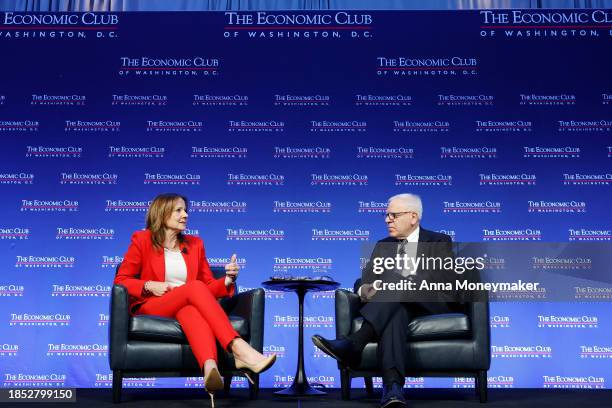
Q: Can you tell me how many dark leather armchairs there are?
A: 2